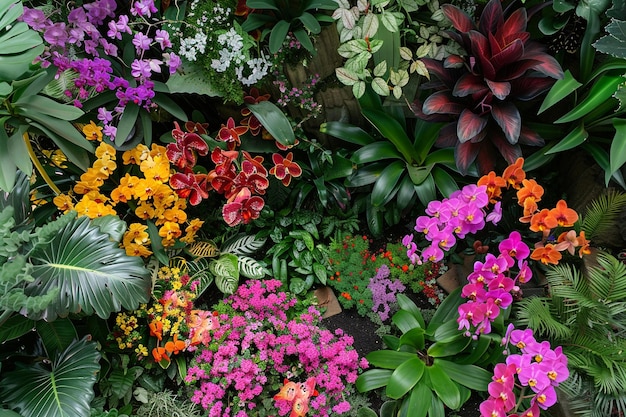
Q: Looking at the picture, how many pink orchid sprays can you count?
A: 3